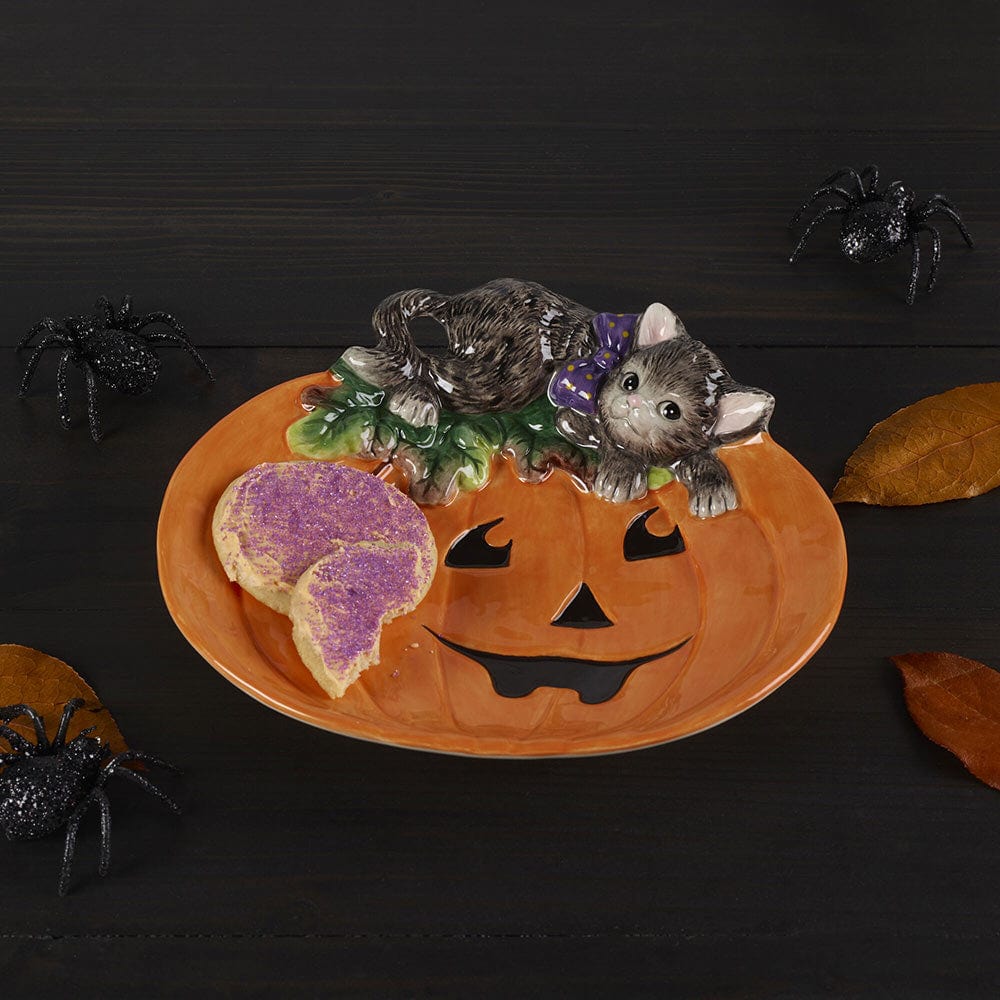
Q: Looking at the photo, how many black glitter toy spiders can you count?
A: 3